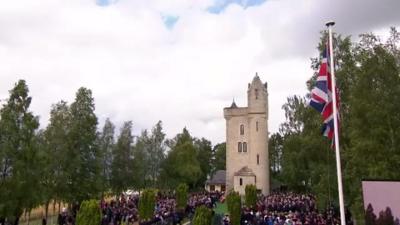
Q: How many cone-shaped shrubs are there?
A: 6